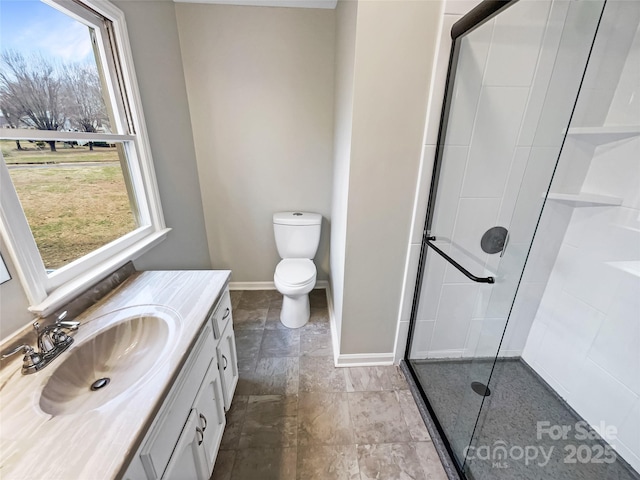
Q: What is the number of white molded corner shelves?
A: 2